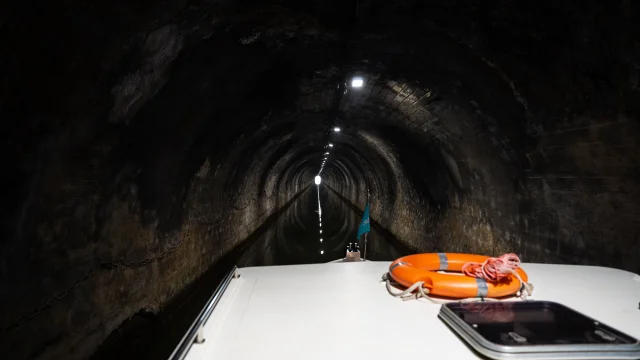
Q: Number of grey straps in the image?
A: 3